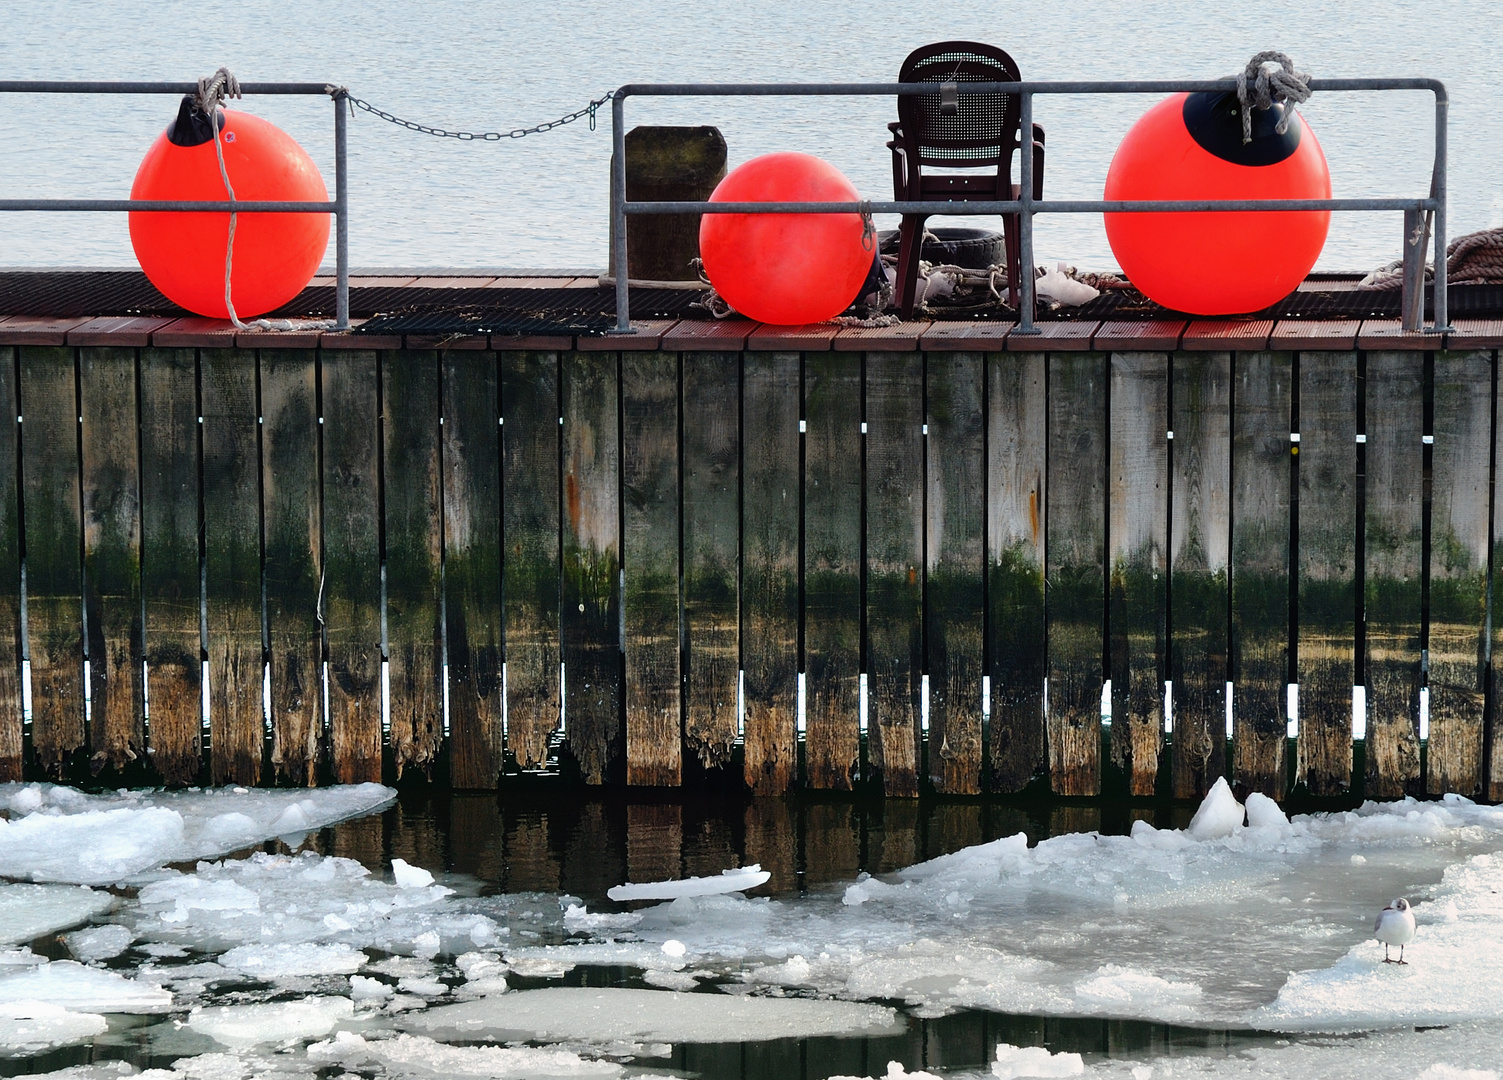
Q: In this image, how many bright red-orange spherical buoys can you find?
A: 3